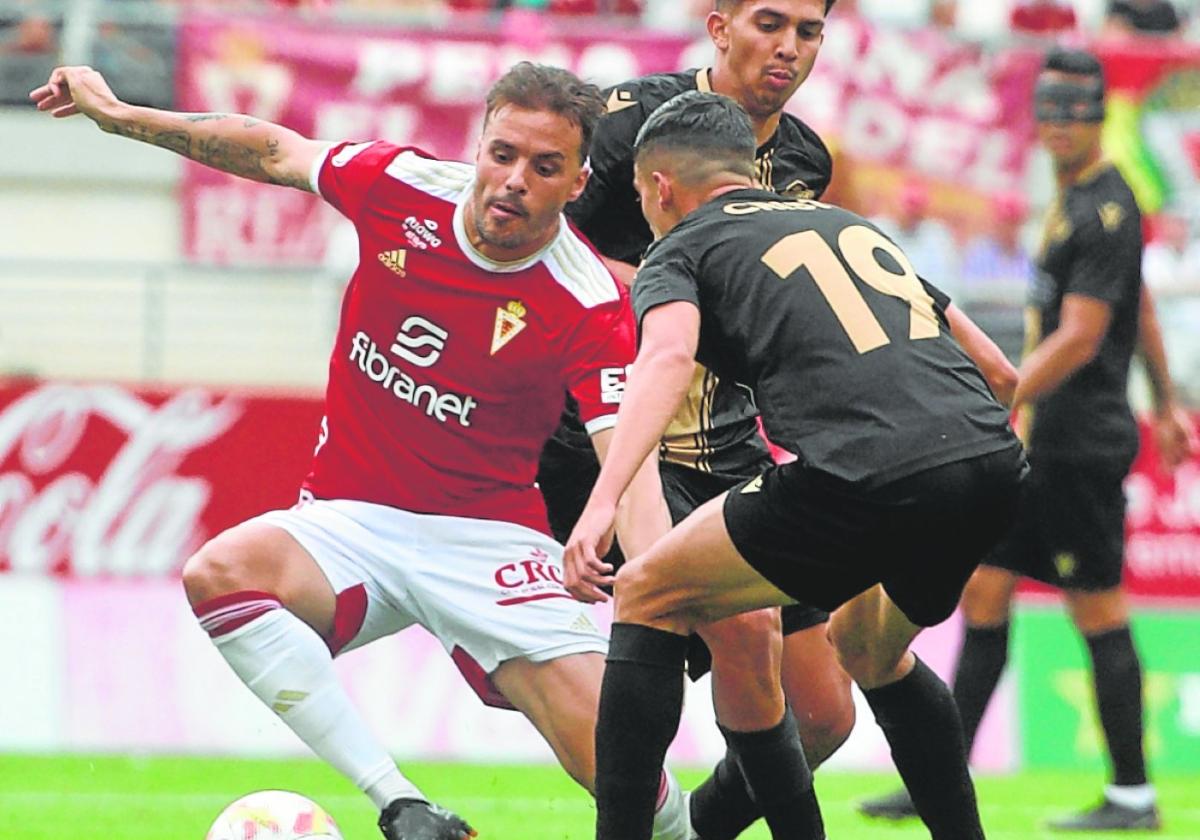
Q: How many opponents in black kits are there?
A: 3